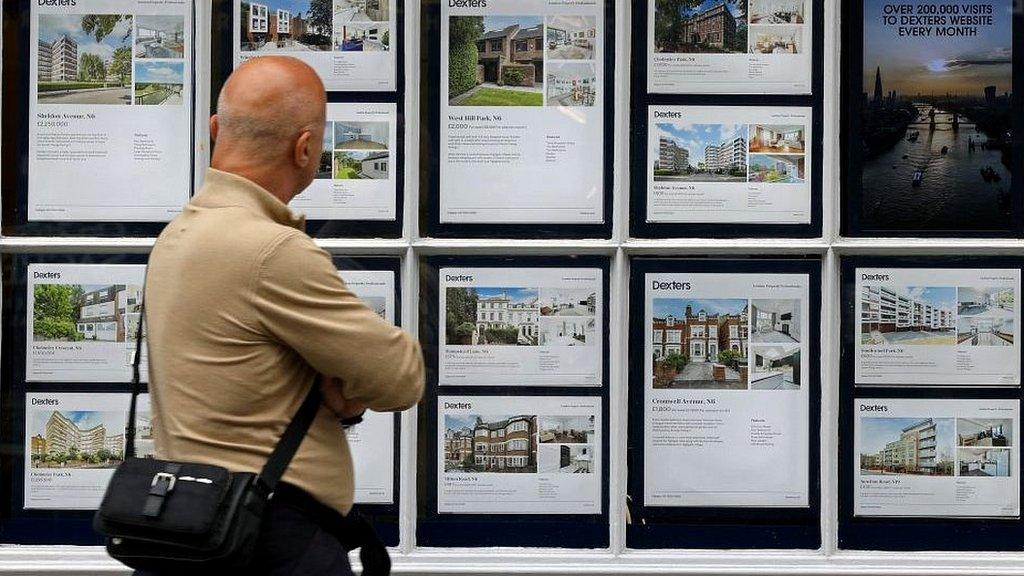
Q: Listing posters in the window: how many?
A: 14